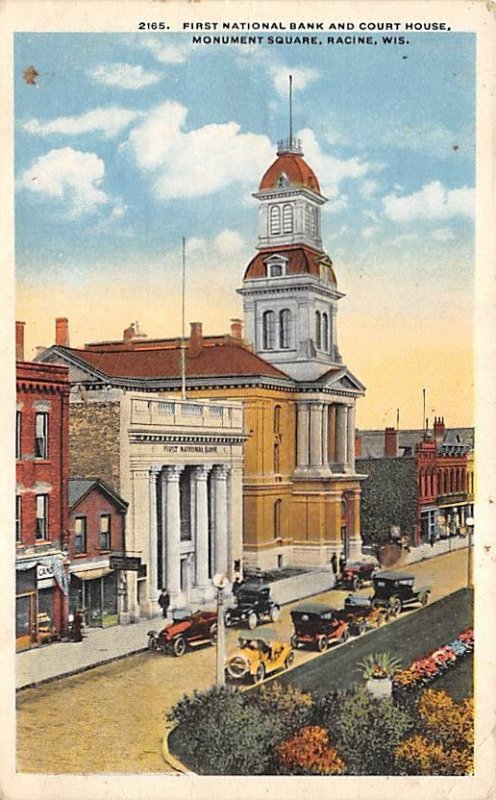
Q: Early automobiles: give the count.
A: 7